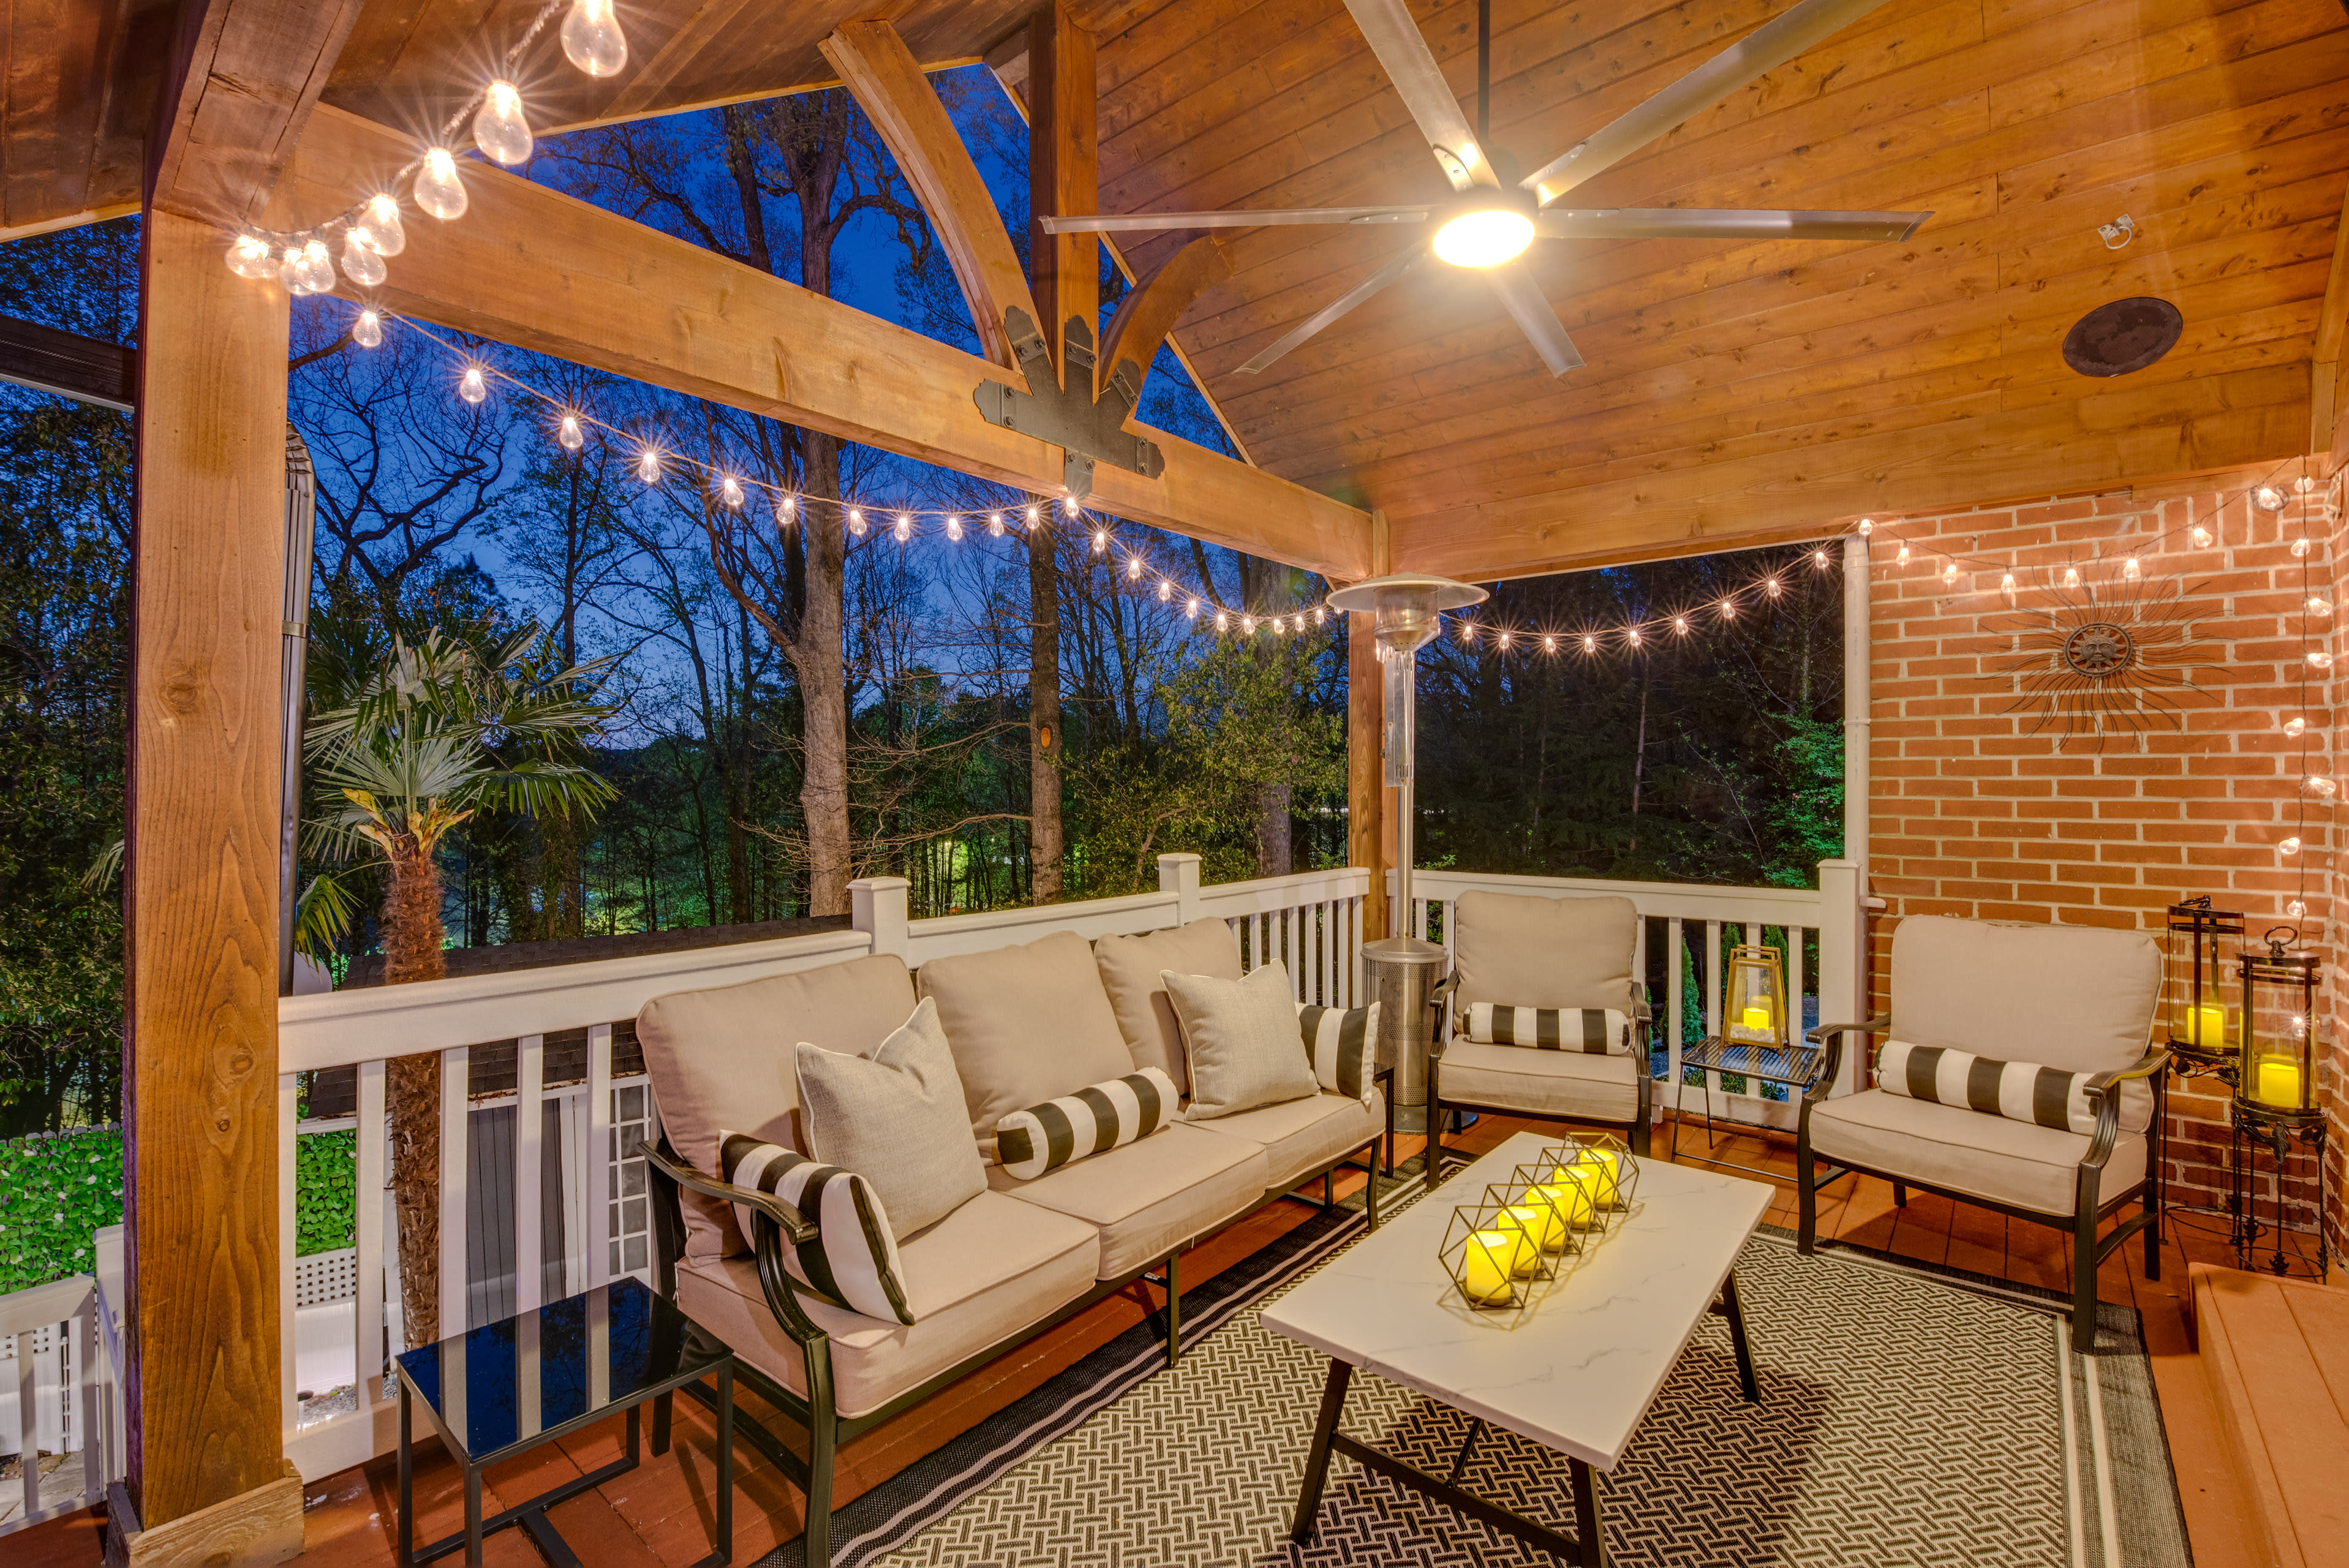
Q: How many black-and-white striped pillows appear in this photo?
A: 5